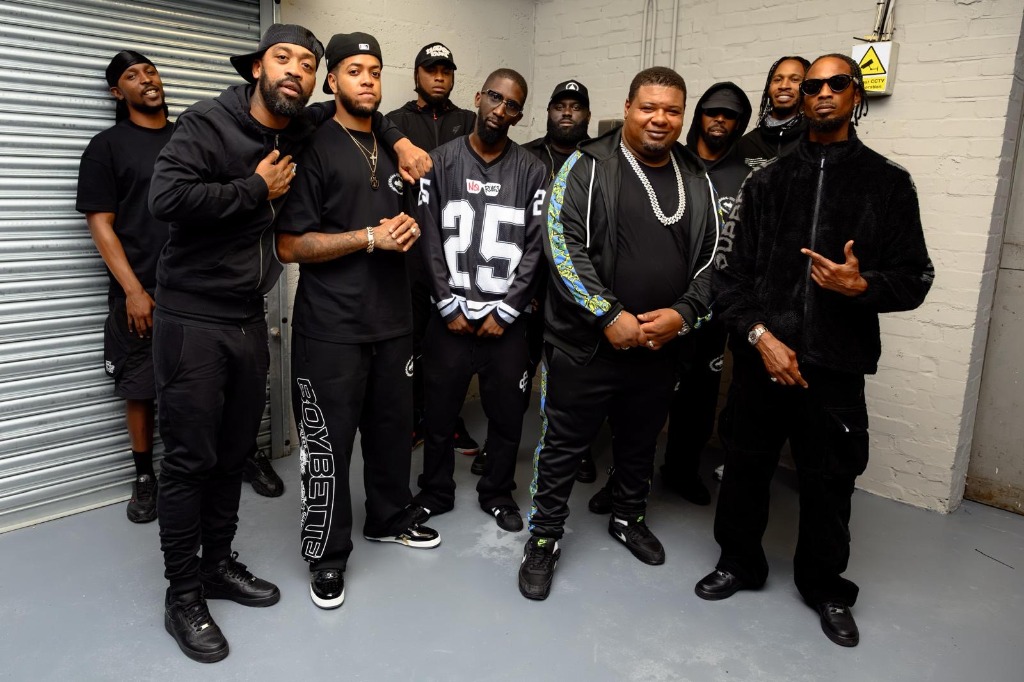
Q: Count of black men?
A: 10